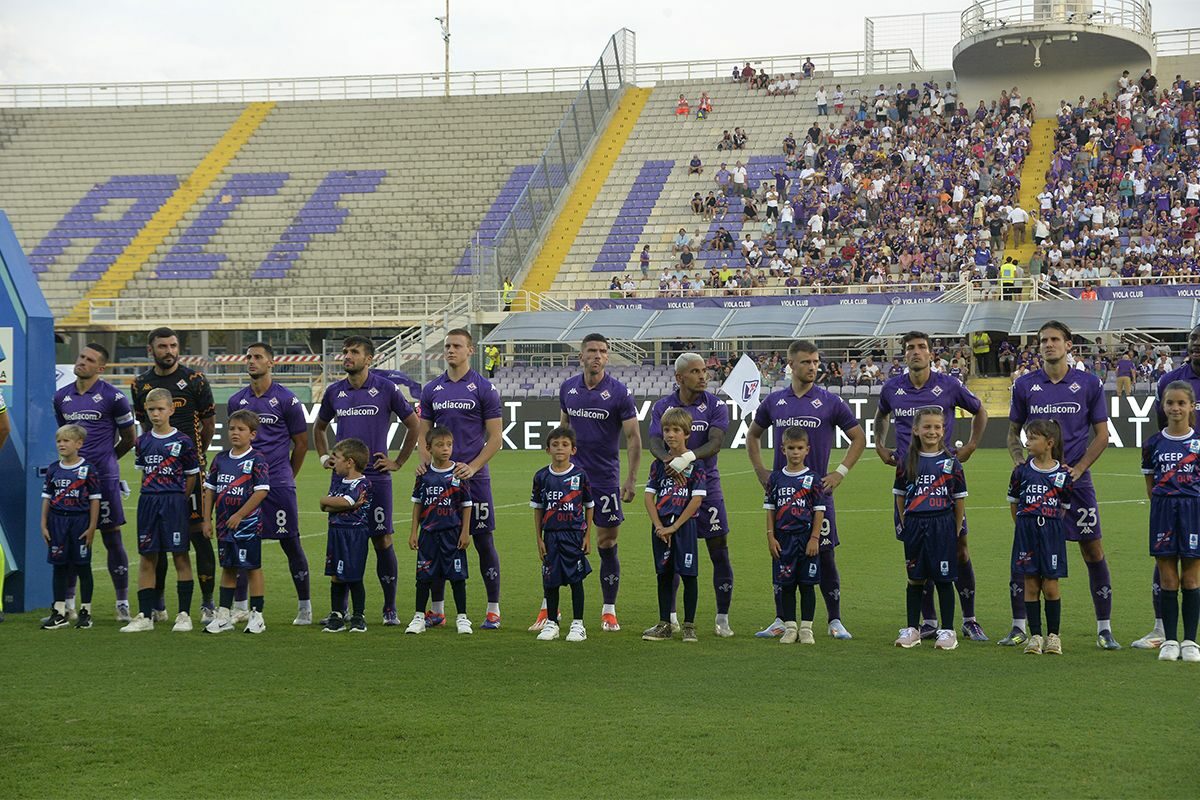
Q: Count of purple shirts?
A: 10